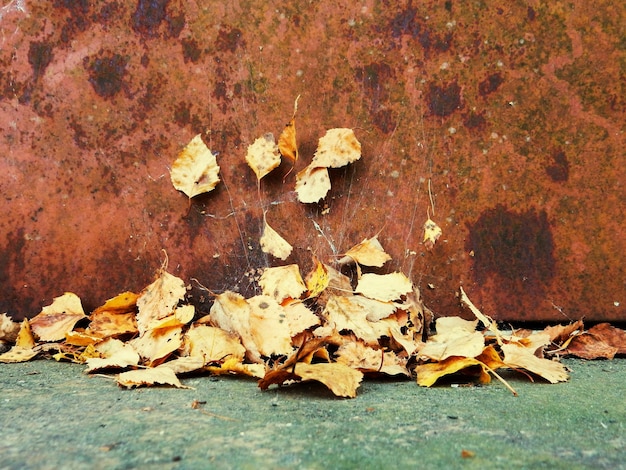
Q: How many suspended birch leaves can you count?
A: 7